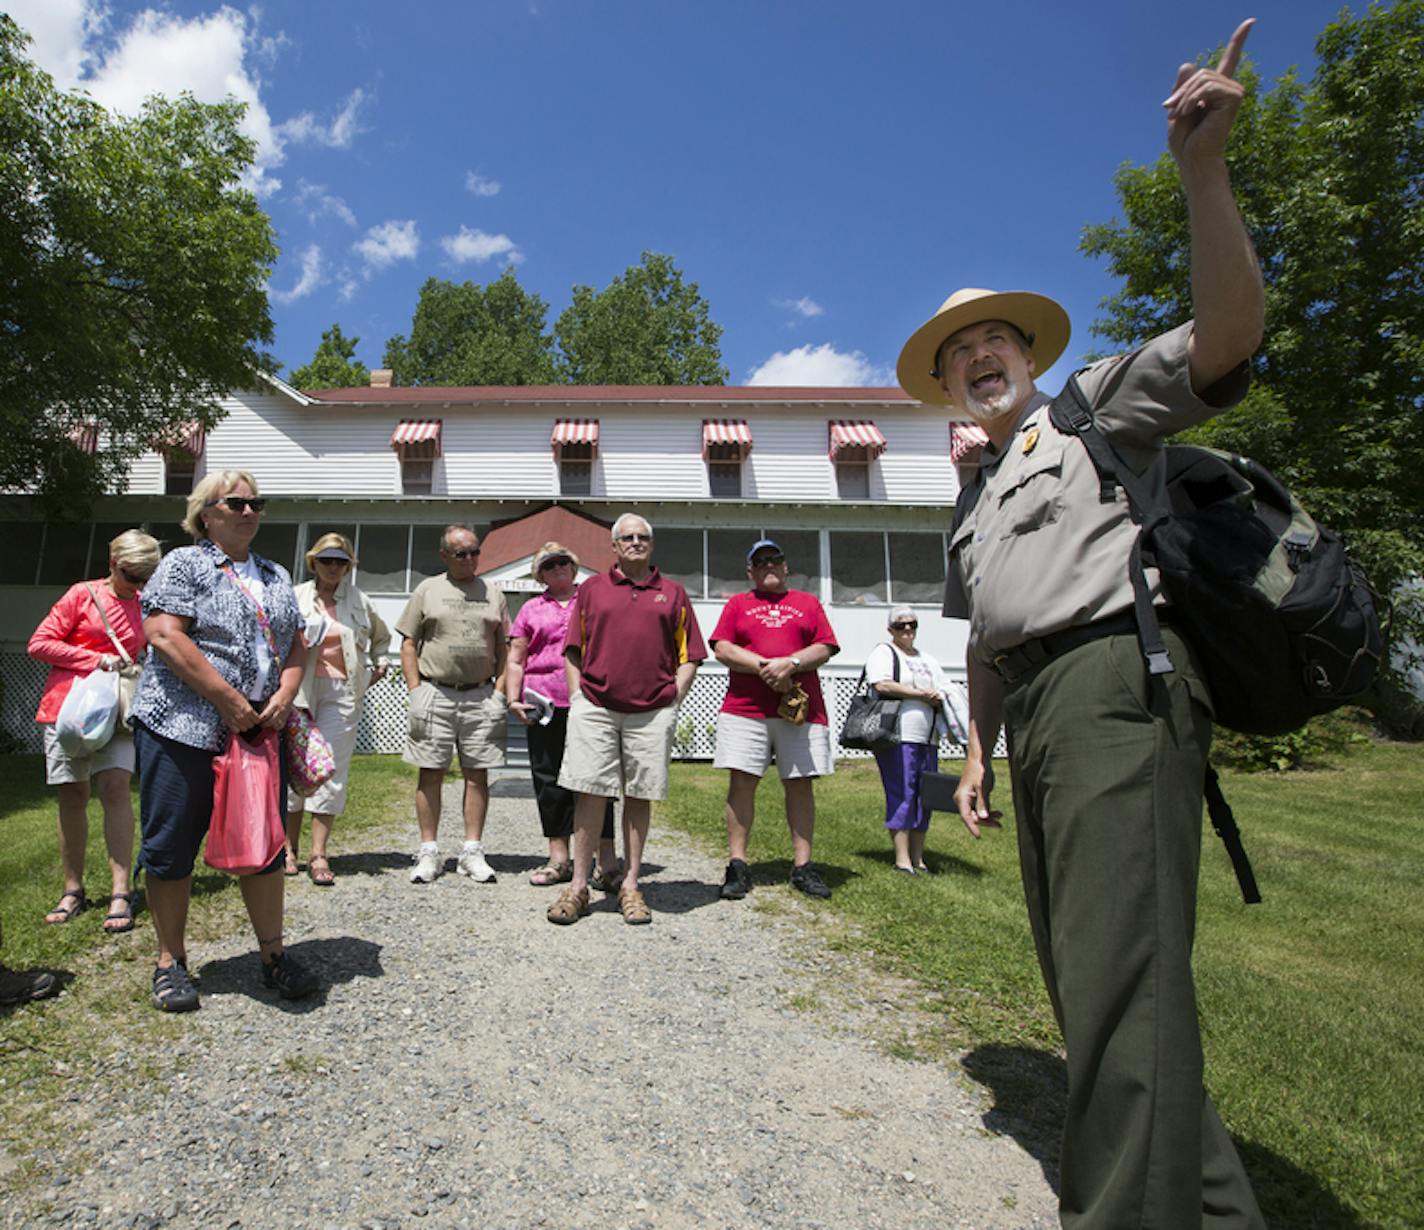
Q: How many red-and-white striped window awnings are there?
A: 7